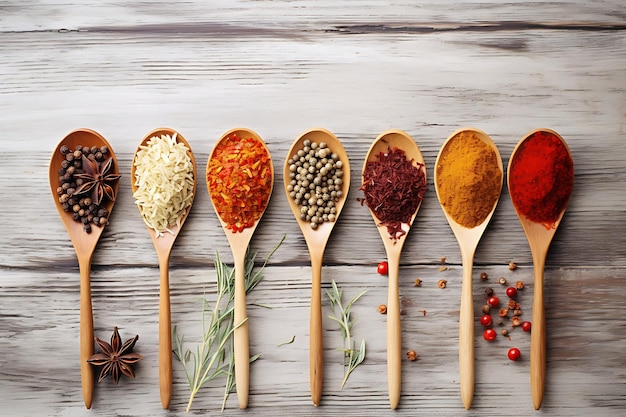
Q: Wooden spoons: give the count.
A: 7